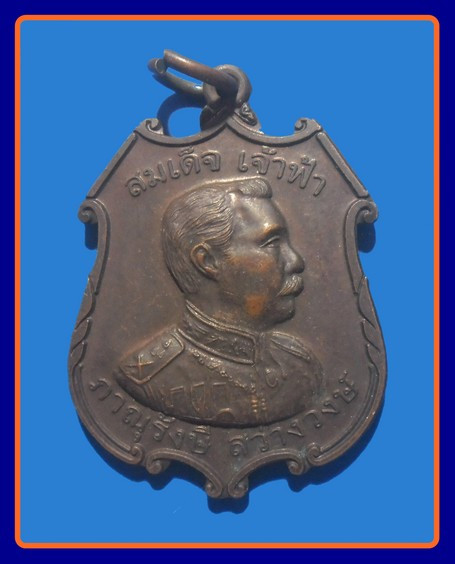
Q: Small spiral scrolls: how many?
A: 10